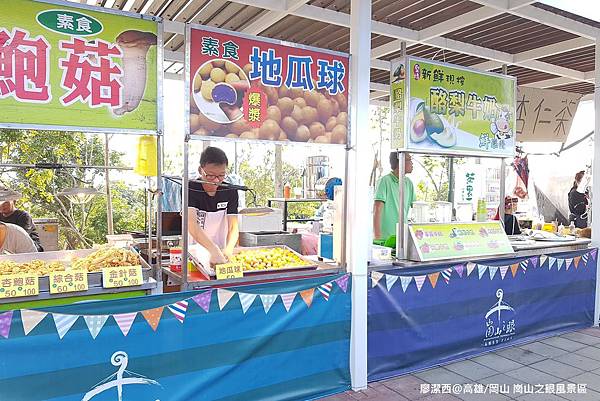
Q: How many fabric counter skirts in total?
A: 2